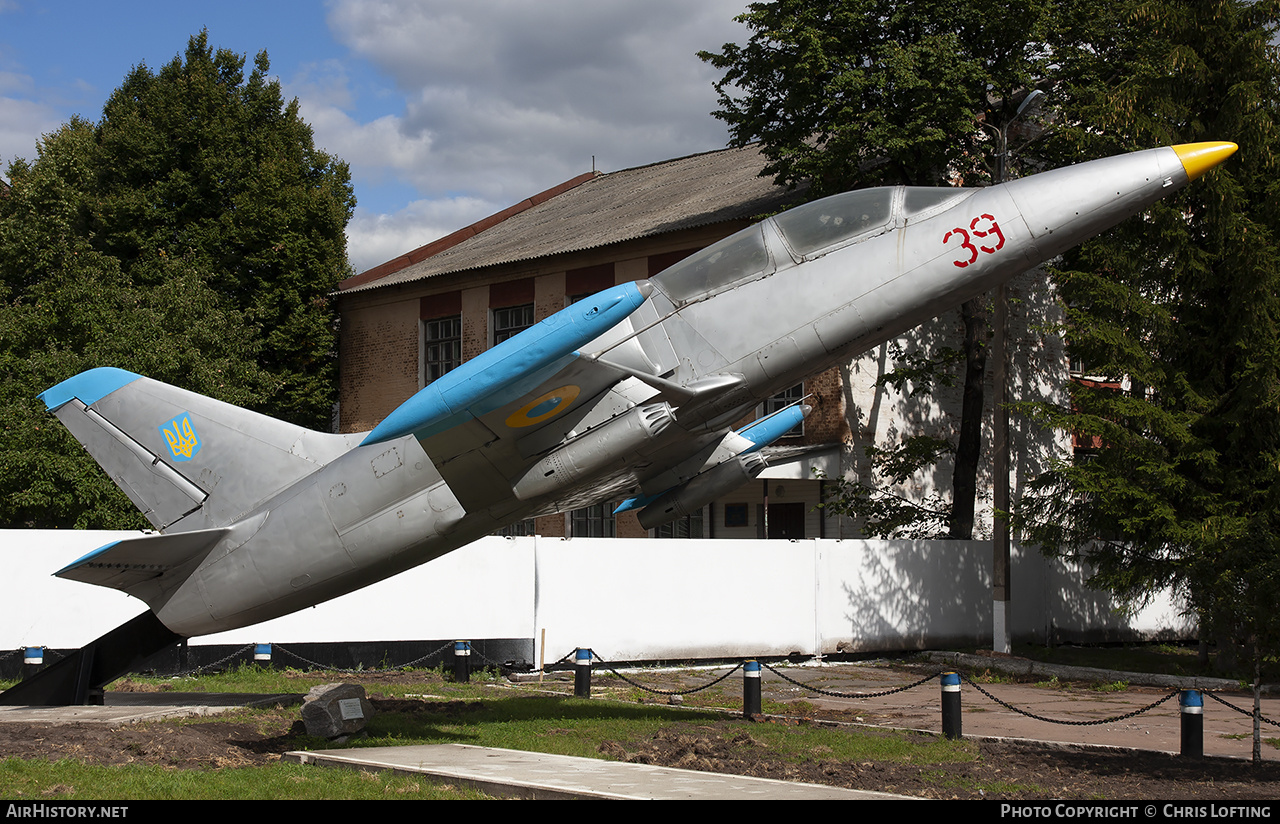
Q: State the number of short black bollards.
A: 7